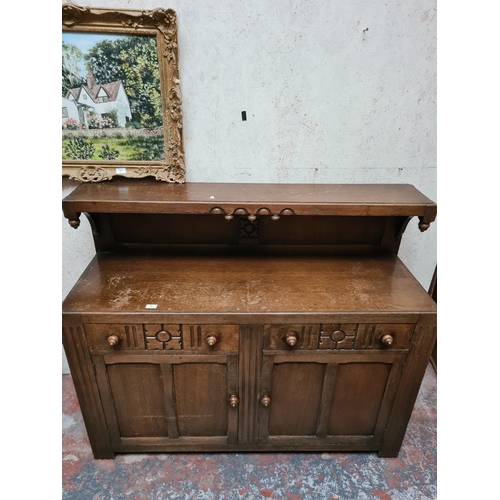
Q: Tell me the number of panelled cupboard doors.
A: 2